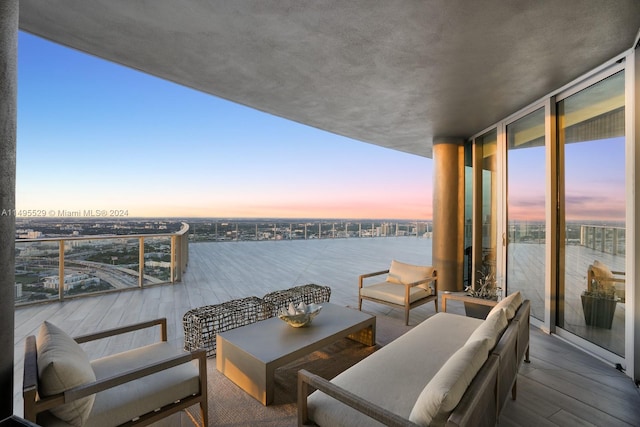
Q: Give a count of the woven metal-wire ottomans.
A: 2